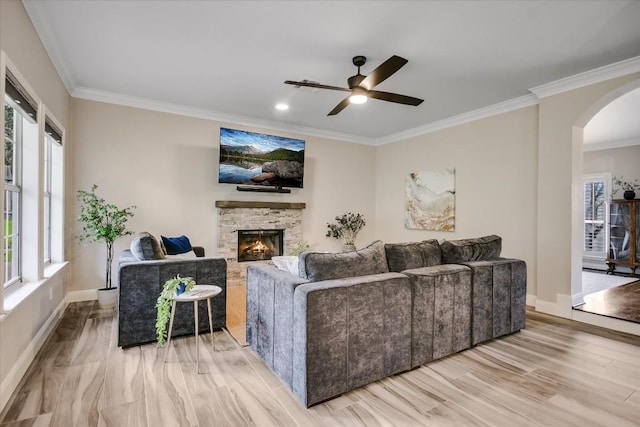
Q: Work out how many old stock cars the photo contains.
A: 0